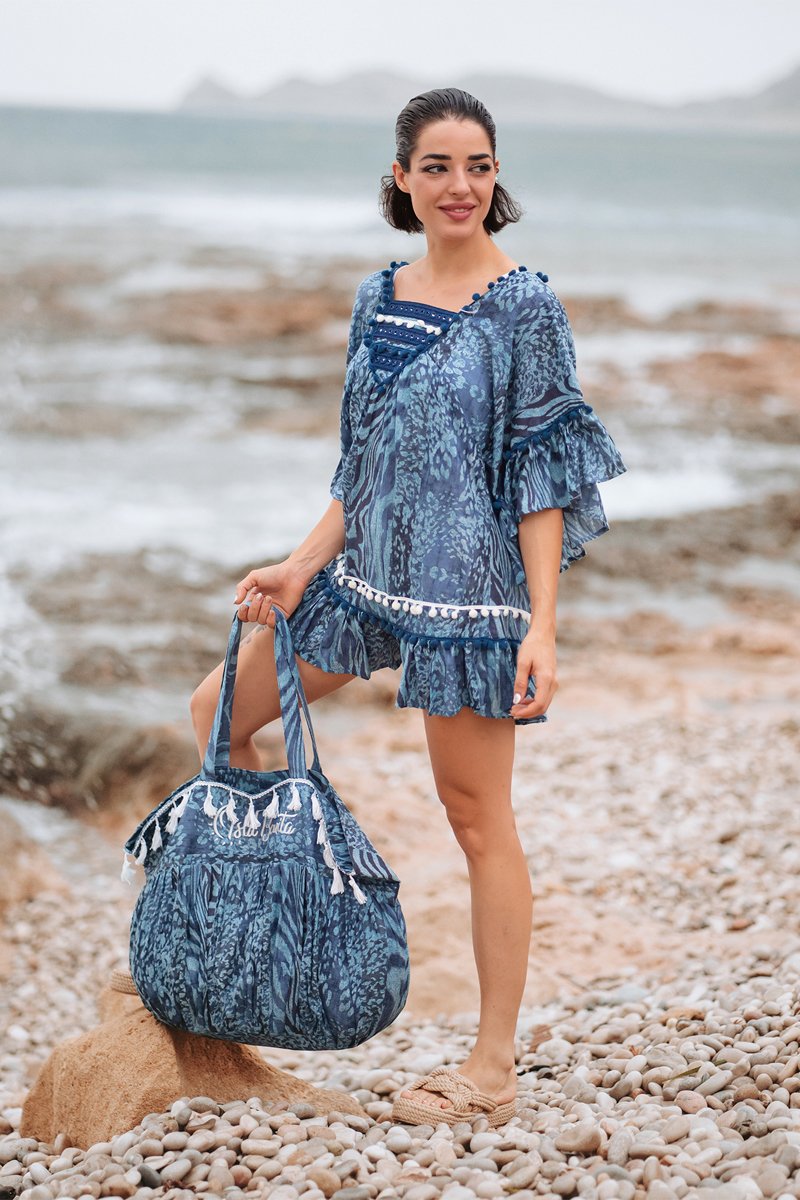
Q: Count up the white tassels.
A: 15